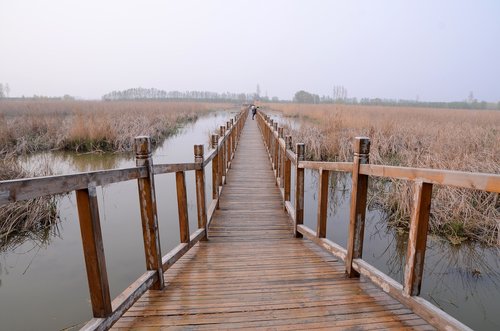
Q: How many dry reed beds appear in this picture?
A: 2